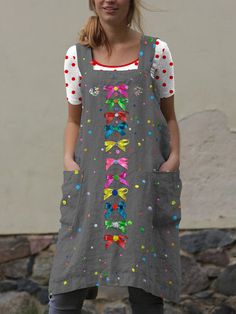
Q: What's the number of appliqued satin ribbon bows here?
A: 11